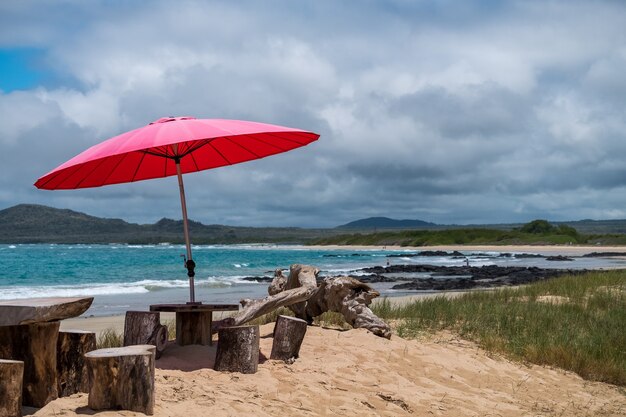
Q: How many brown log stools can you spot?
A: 6